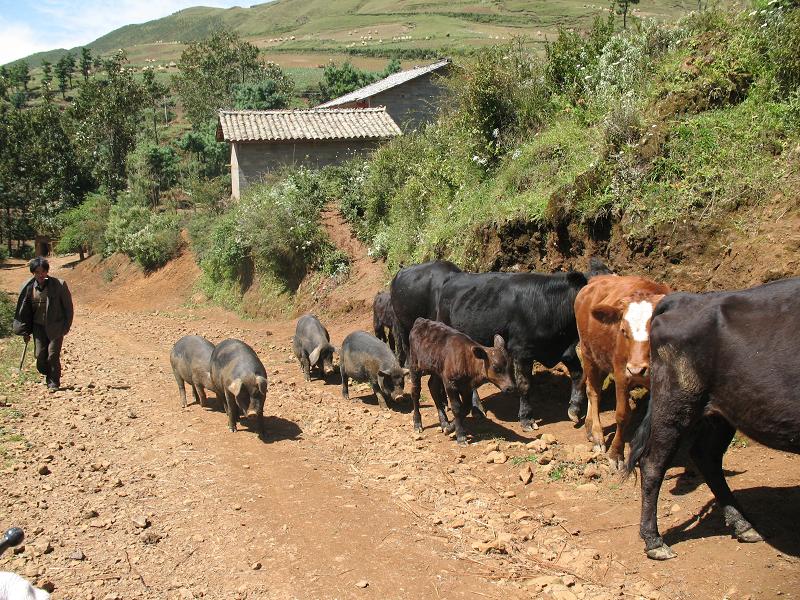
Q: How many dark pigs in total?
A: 4